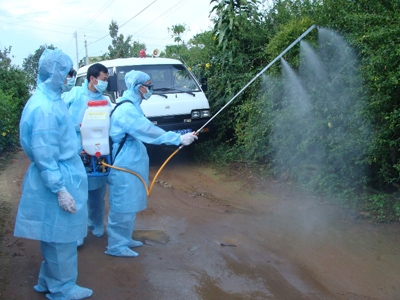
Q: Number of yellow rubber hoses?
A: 1